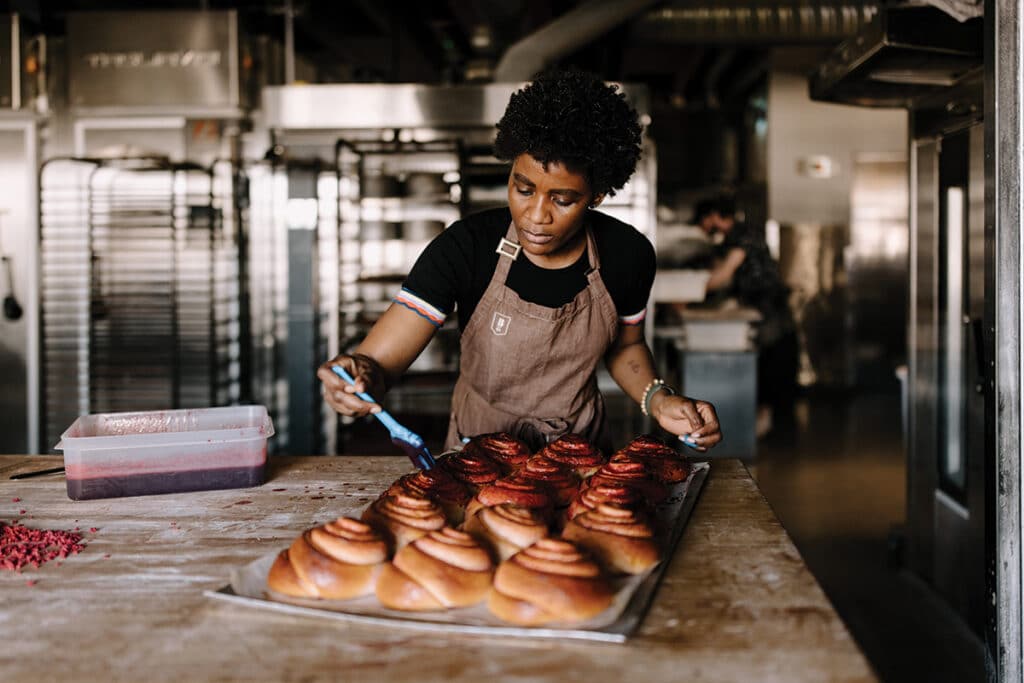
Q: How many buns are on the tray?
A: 15